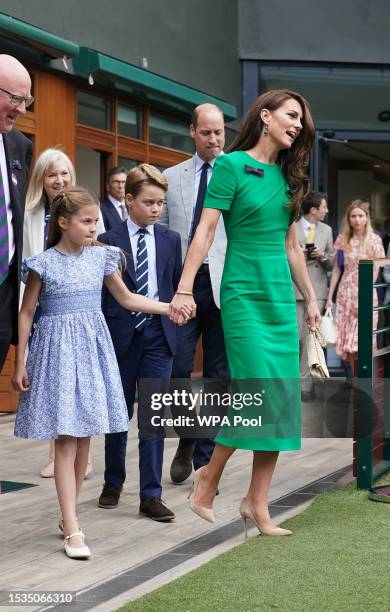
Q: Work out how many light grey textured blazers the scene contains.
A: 1